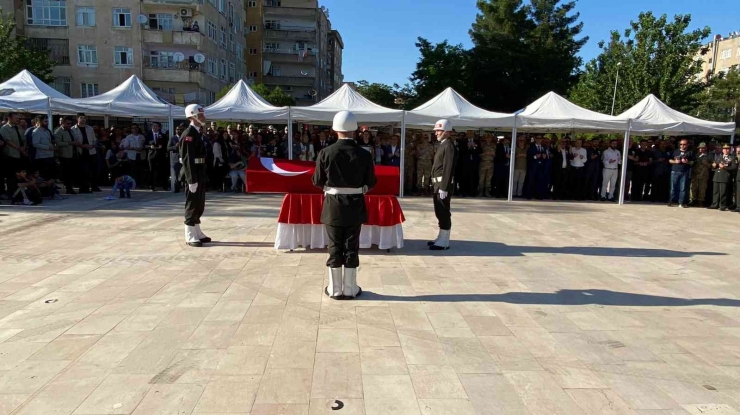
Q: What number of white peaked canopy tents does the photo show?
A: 7